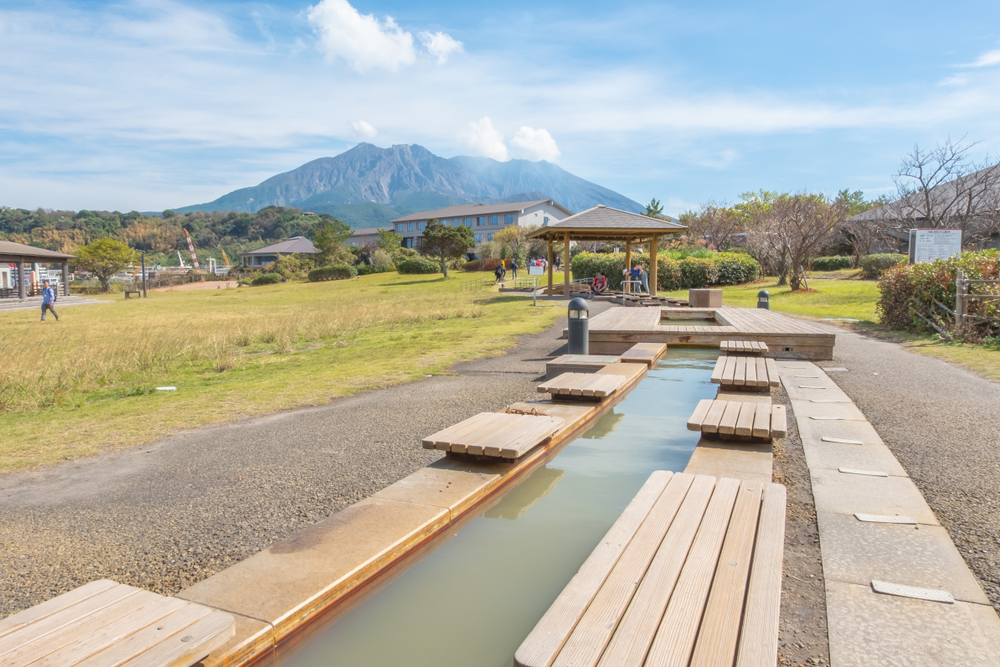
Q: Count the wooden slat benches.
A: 7